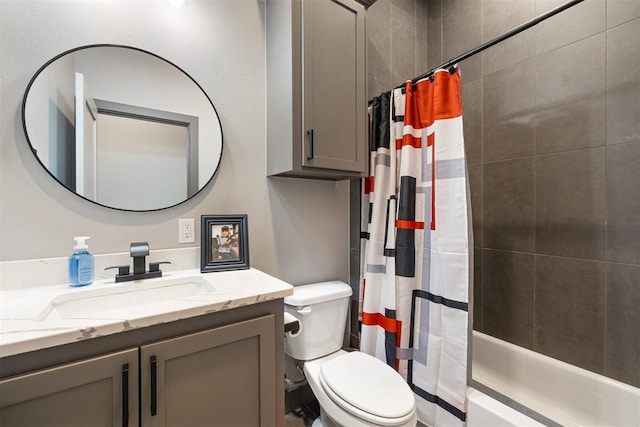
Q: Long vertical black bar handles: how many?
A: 3